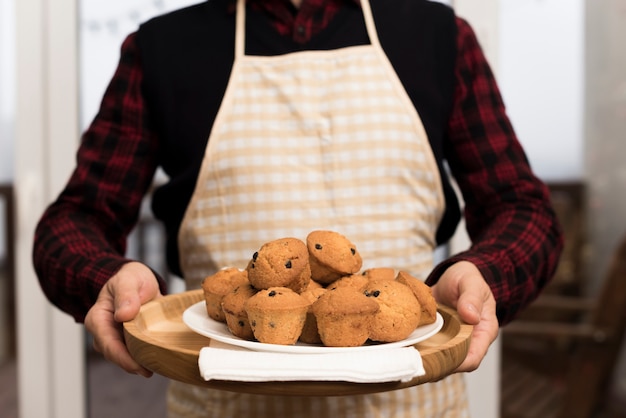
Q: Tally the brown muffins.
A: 11